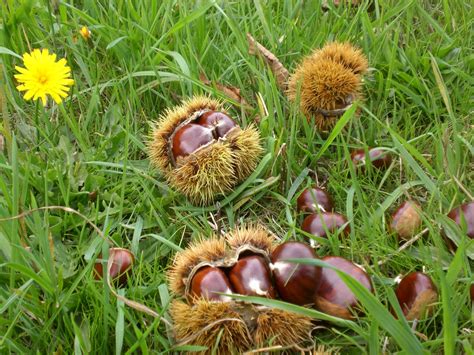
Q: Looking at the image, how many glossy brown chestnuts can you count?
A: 13